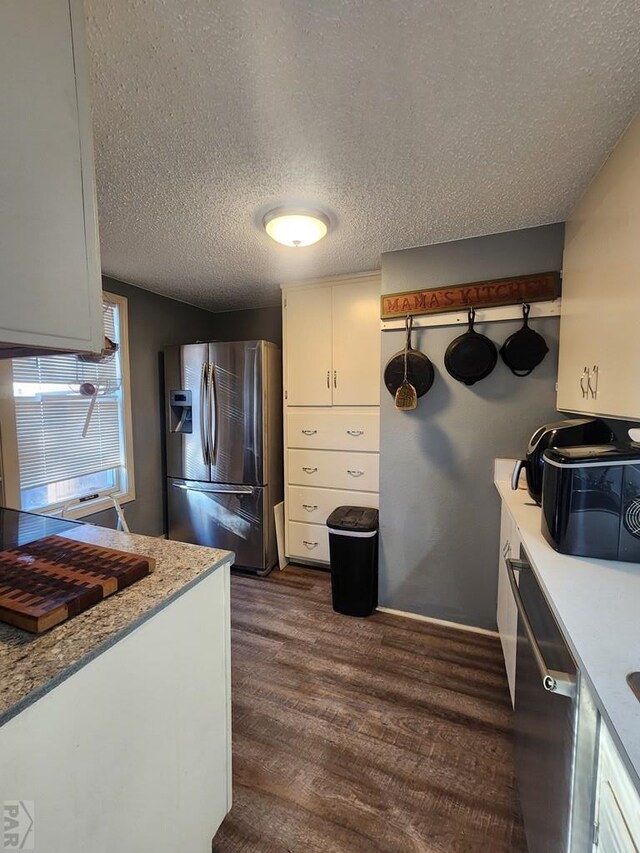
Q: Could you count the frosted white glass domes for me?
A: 1